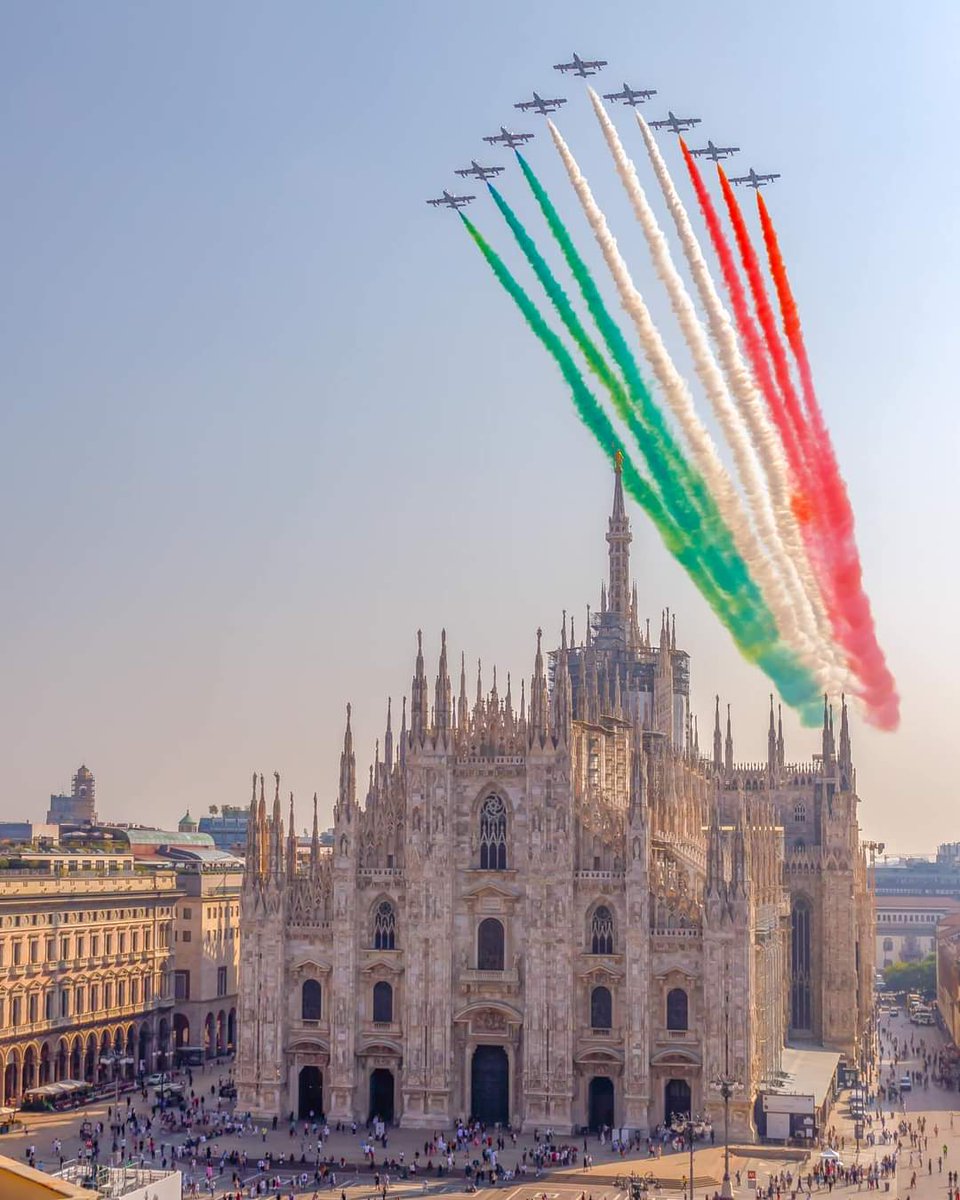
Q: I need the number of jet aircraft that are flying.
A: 9